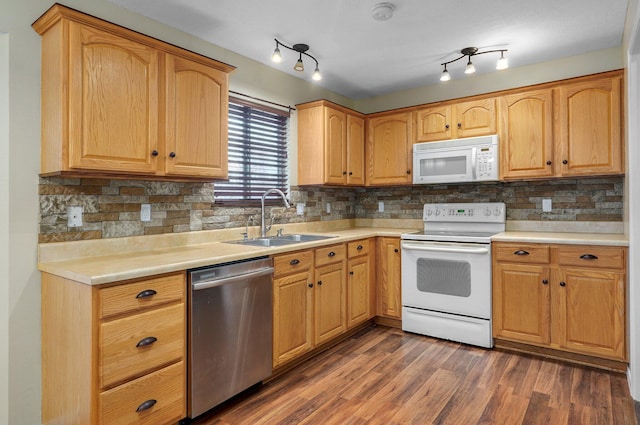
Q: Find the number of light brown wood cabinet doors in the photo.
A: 15